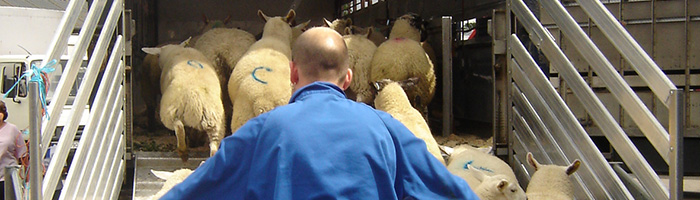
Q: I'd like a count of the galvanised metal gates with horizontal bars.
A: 2